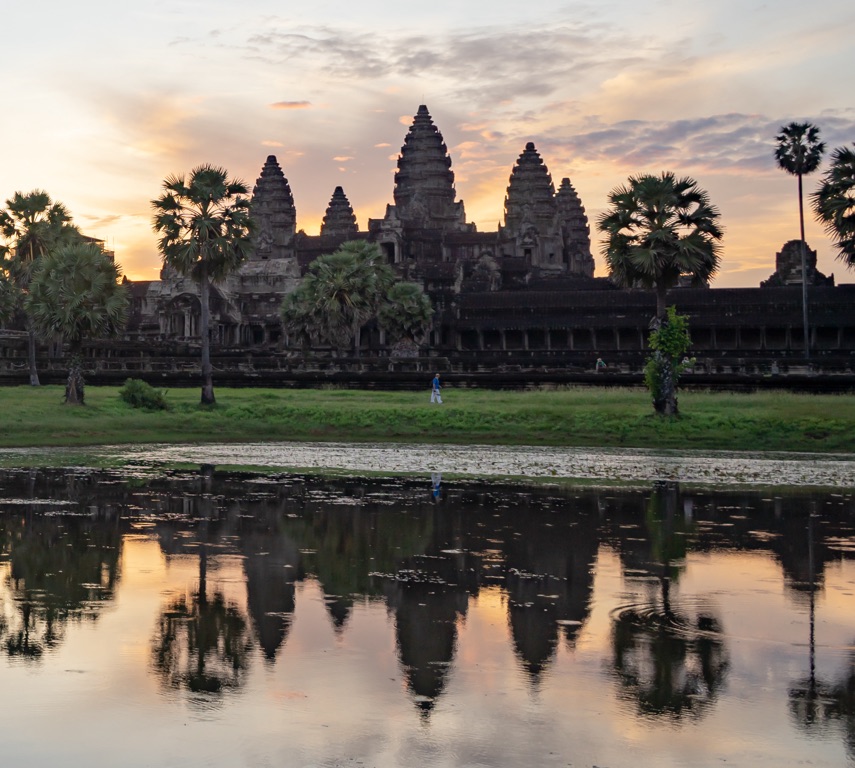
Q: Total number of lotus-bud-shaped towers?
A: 5